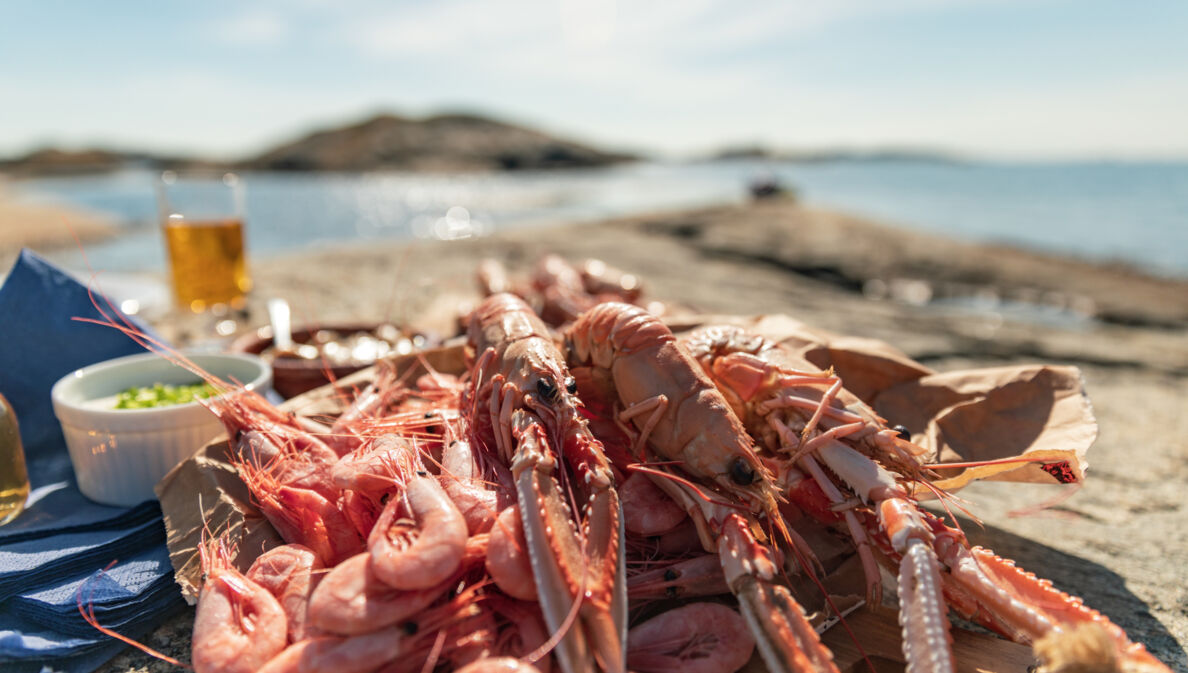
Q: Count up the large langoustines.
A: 3